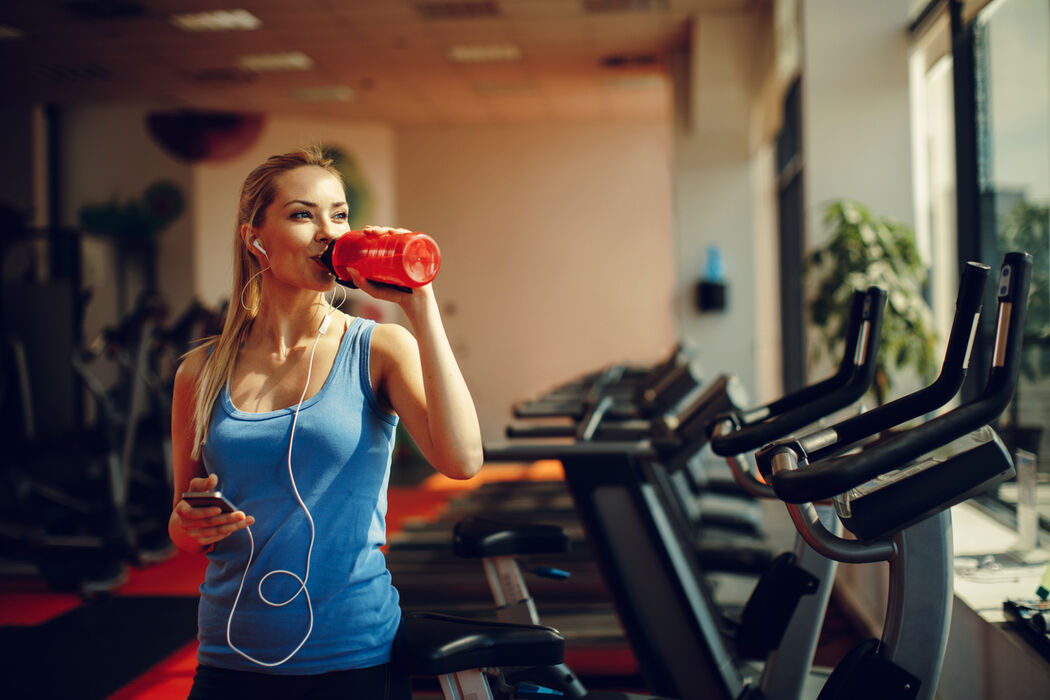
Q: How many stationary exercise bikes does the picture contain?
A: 2